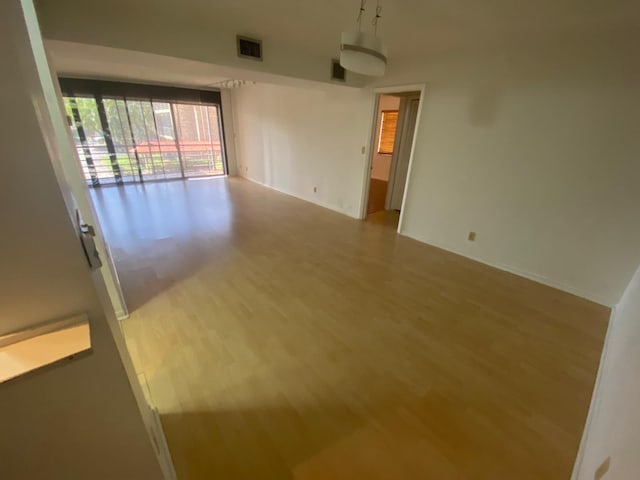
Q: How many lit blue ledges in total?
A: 0